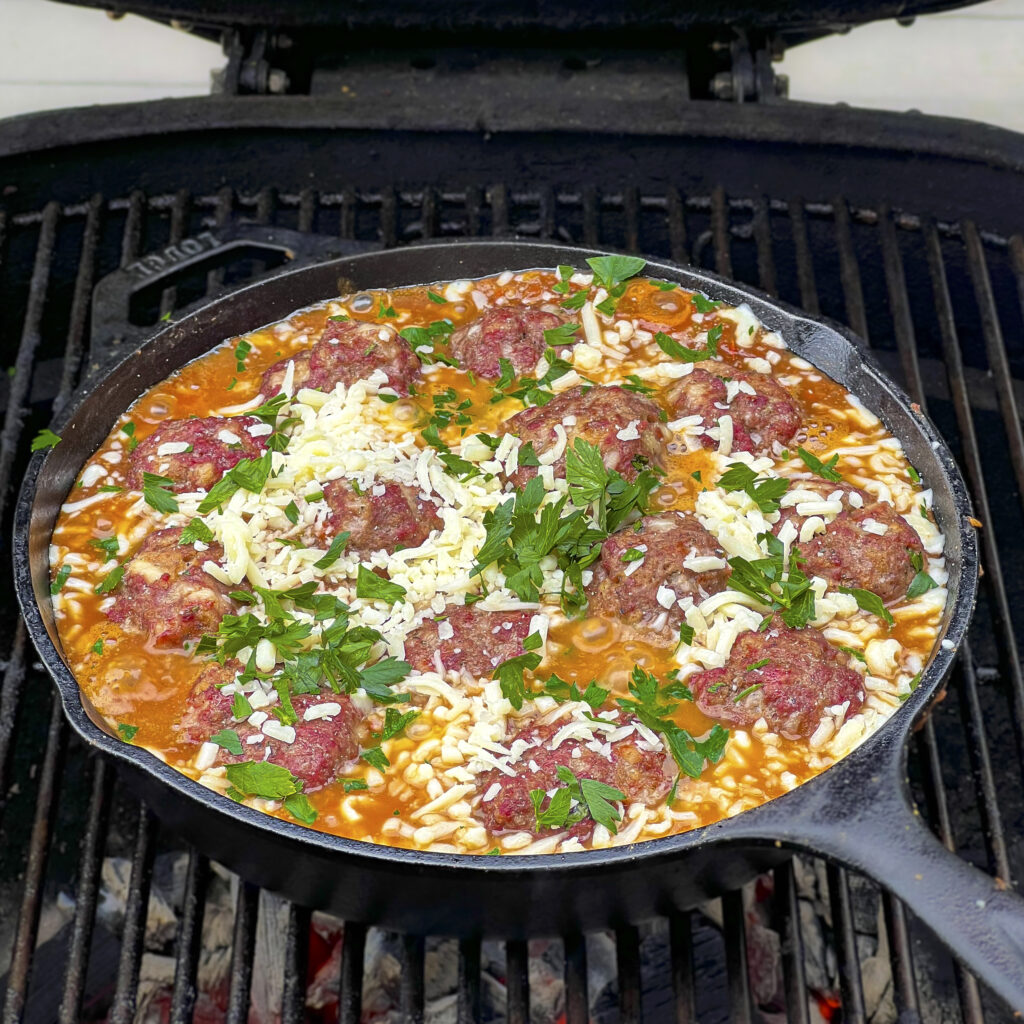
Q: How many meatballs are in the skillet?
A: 13